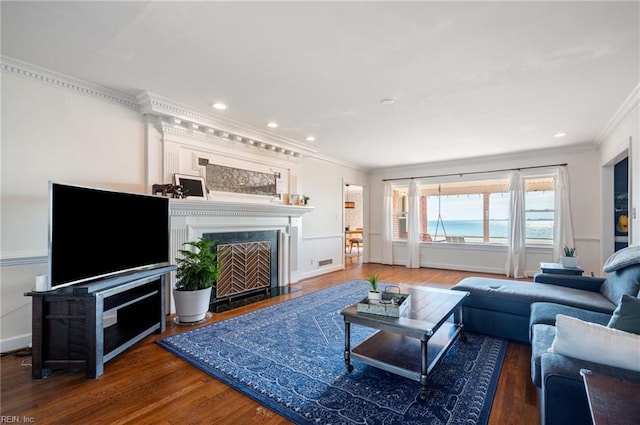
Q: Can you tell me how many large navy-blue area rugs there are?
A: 1